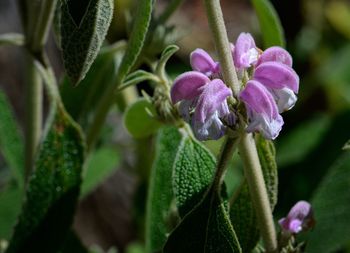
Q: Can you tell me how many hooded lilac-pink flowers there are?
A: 8